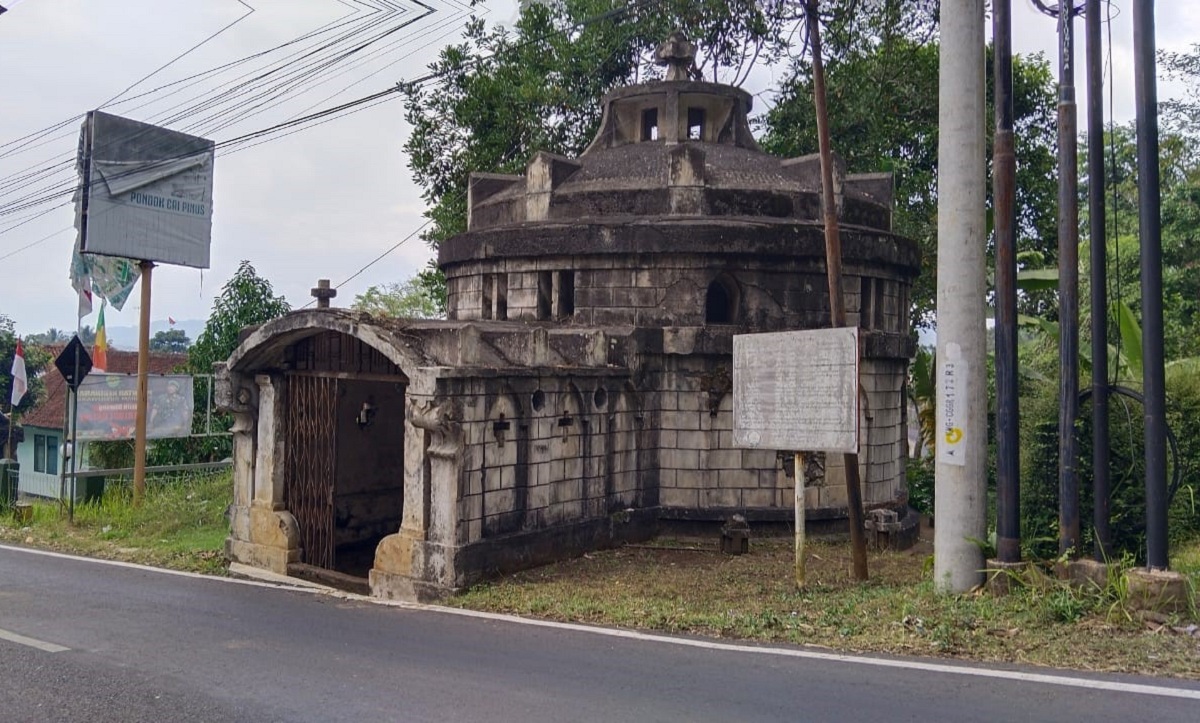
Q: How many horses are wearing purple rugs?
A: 0